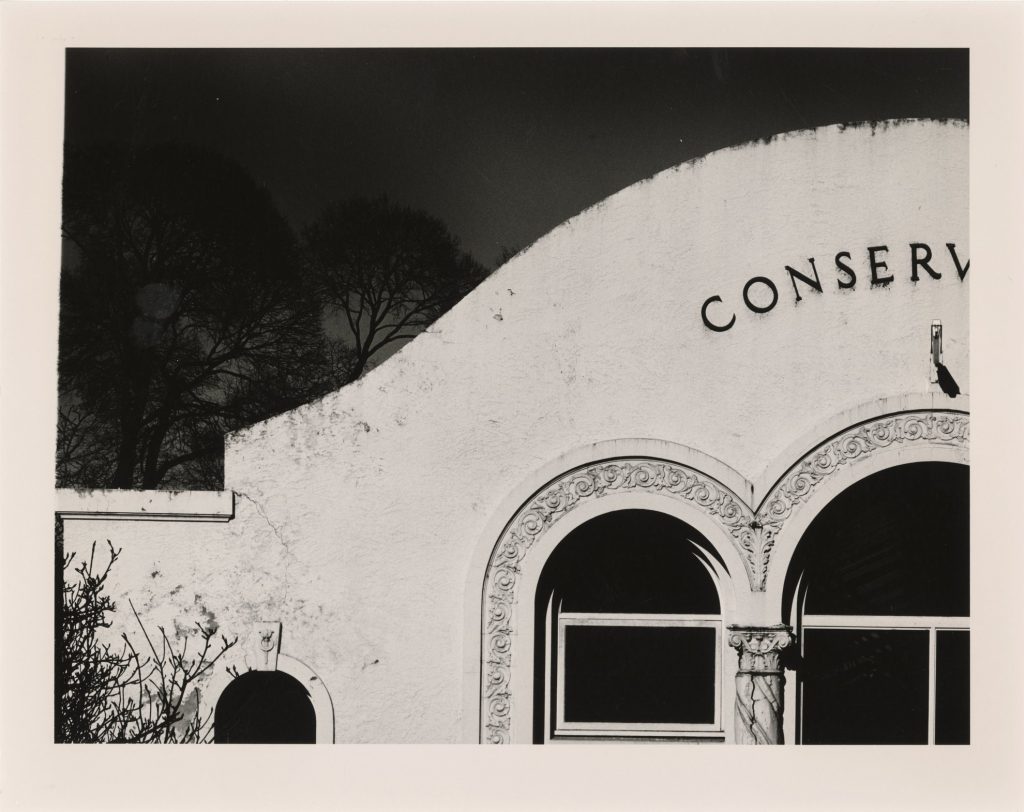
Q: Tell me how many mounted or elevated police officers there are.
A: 0